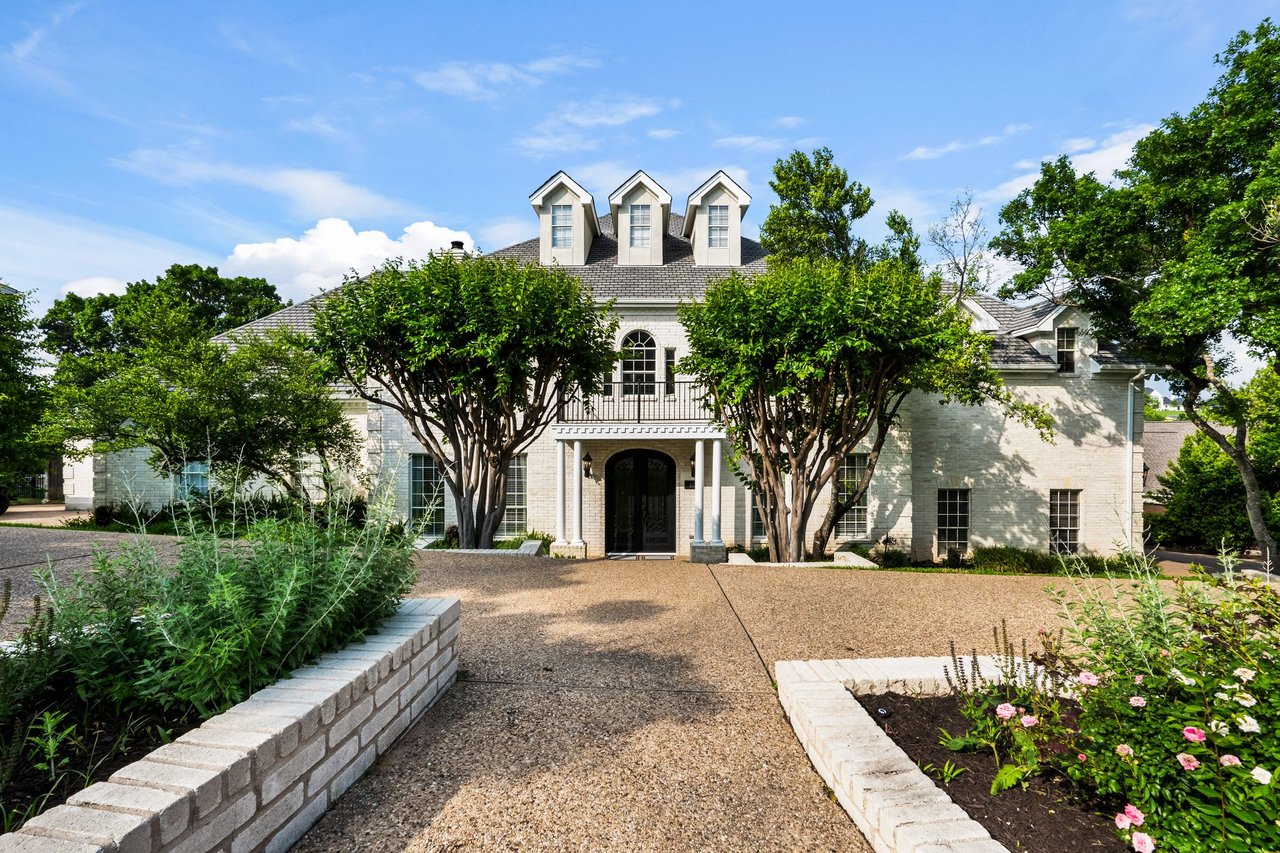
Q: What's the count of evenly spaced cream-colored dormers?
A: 3